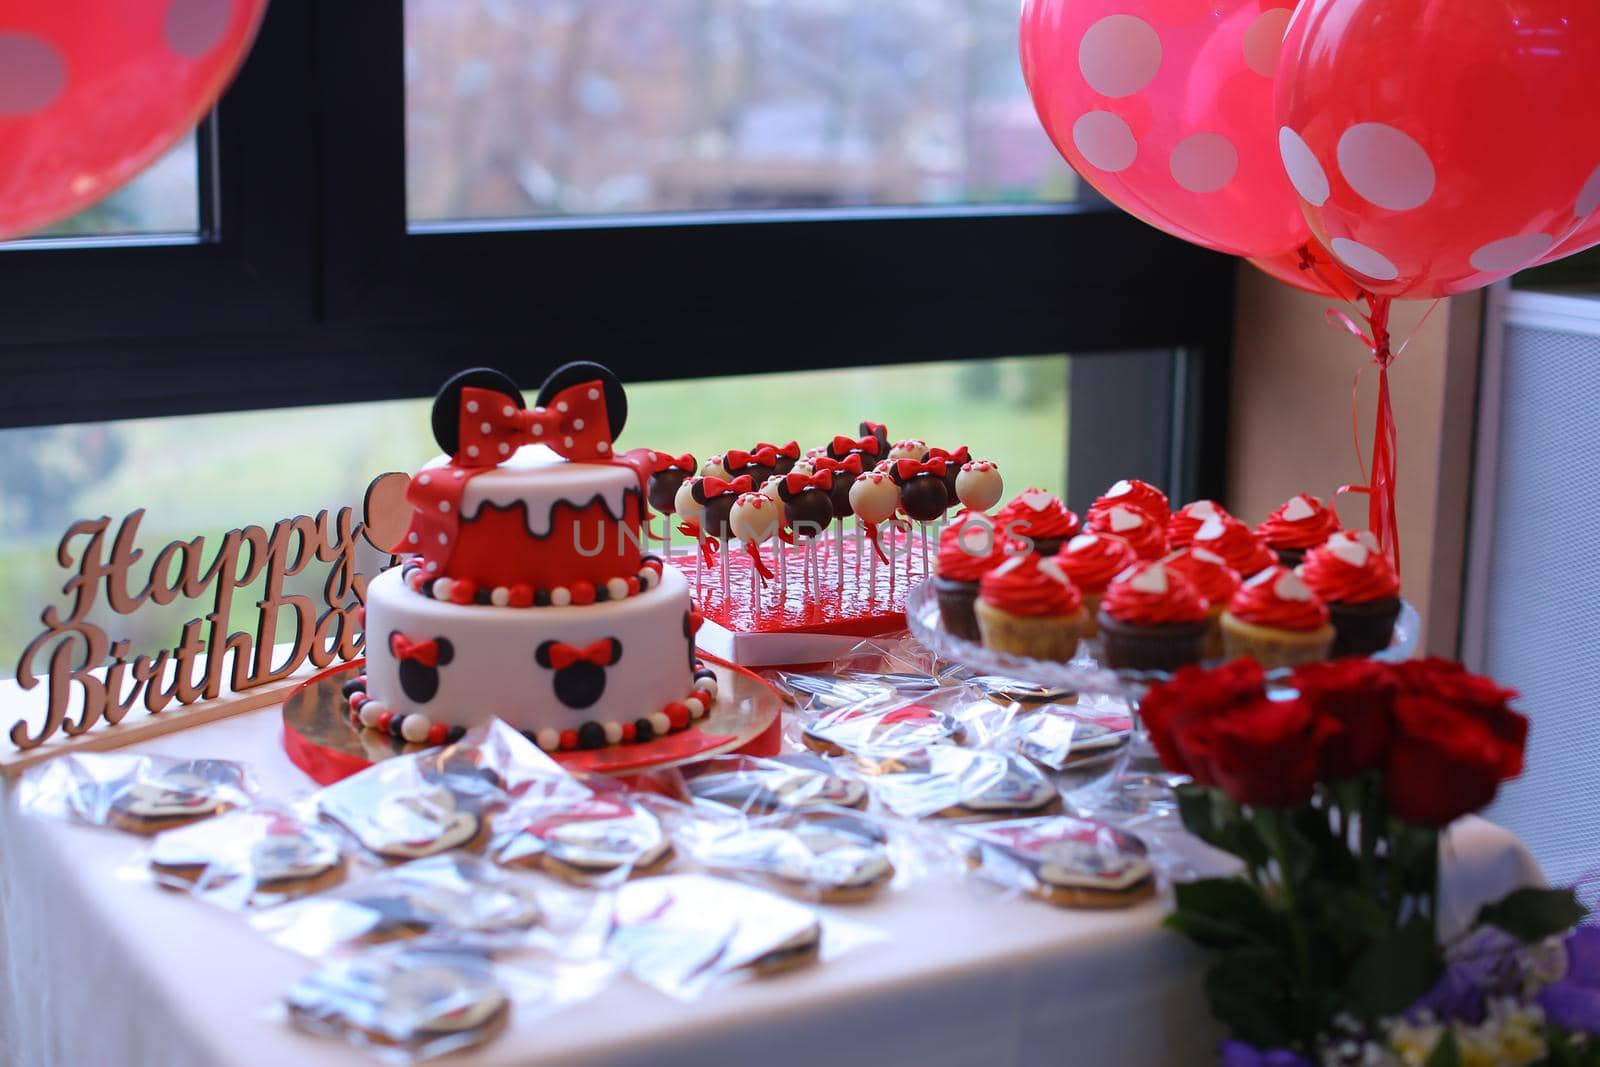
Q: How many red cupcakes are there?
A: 13